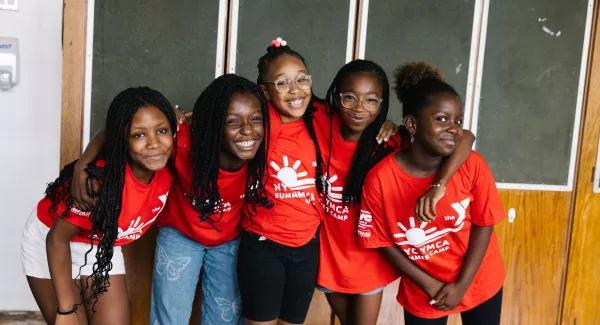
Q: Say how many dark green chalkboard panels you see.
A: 4